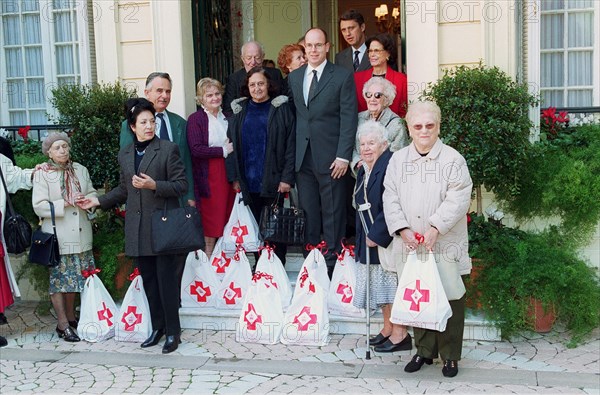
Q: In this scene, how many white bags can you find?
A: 12